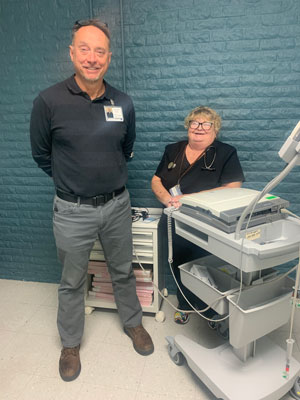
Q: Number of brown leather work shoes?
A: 2